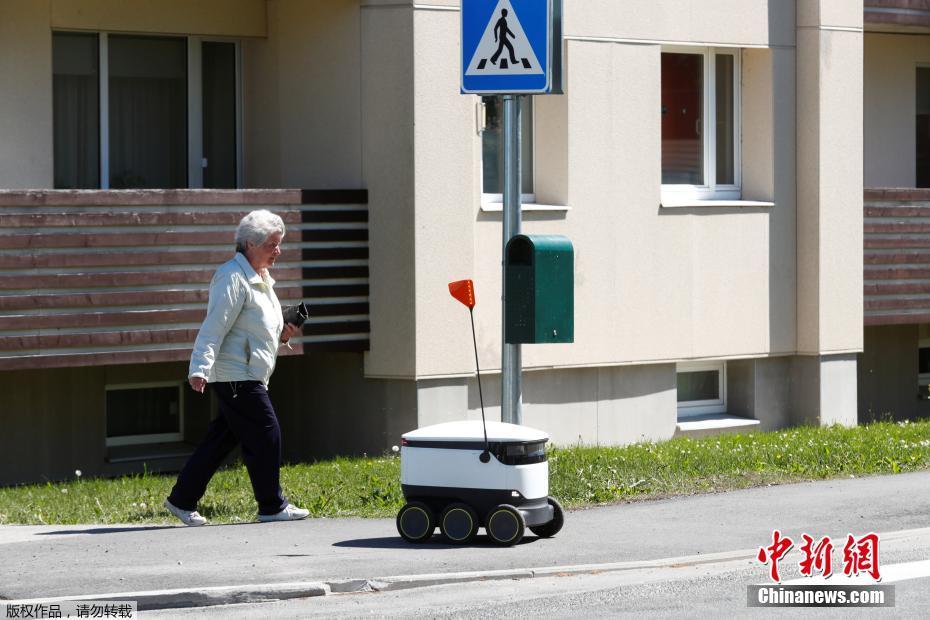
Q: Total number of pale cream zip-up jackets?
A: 1